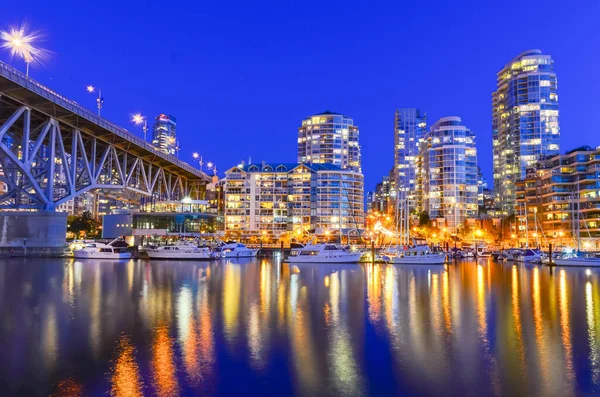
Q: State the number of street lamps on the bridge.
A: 6